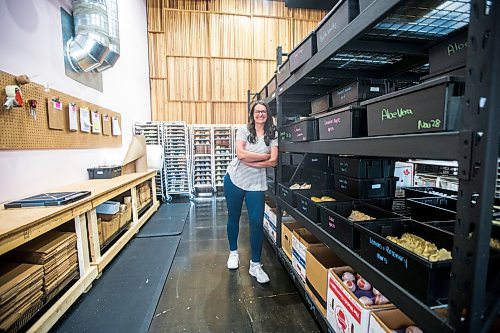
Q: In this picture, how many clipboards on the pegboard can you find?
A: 6